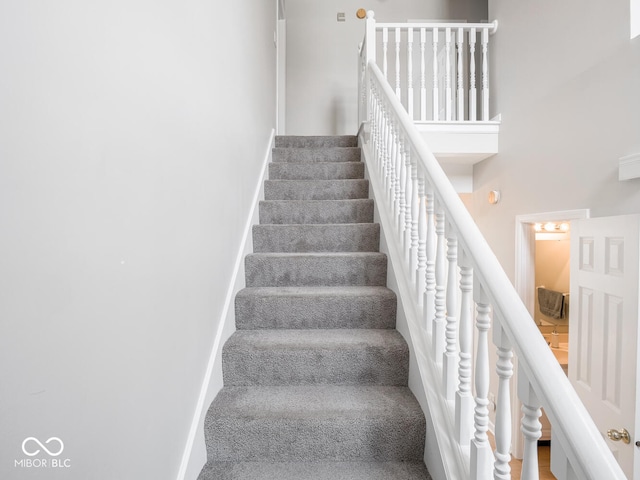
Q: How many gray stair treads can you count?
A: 11